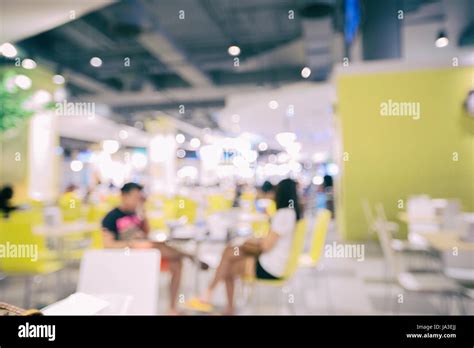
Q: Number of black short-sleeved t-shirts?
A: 1